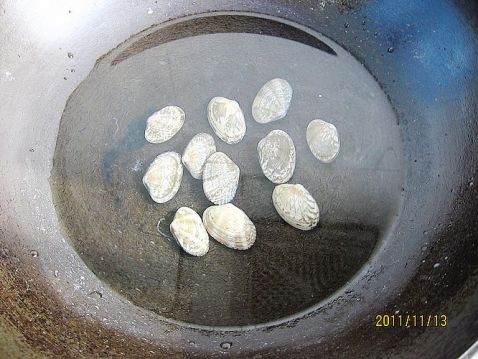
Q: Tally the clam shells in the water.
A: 11